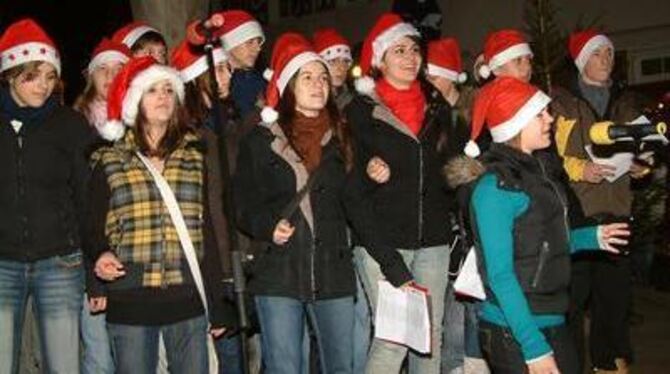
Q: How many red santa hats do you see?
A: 13